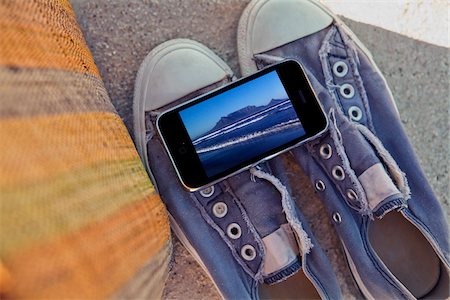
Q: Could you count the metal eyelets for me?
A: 12